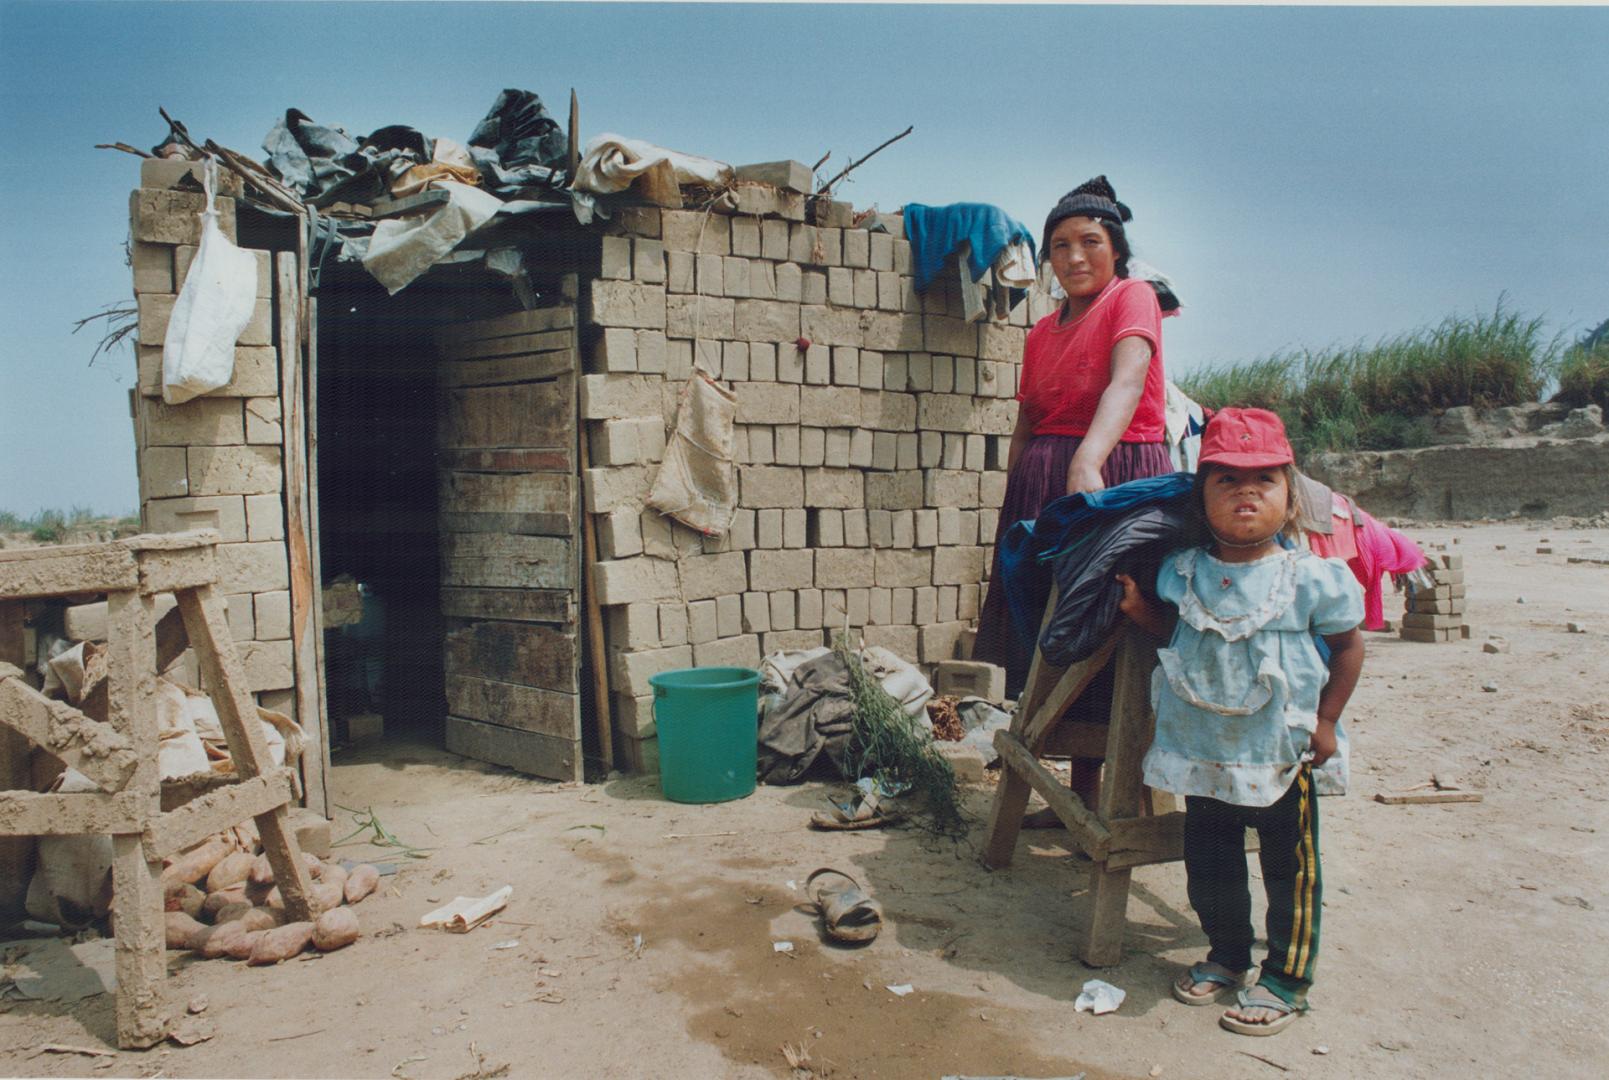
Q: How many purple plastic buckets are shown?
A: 0